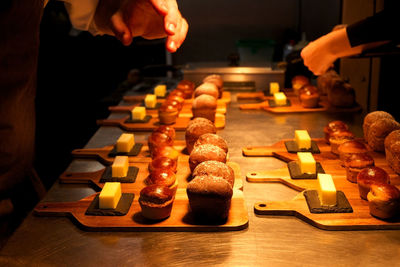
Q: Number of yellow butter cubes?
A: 11